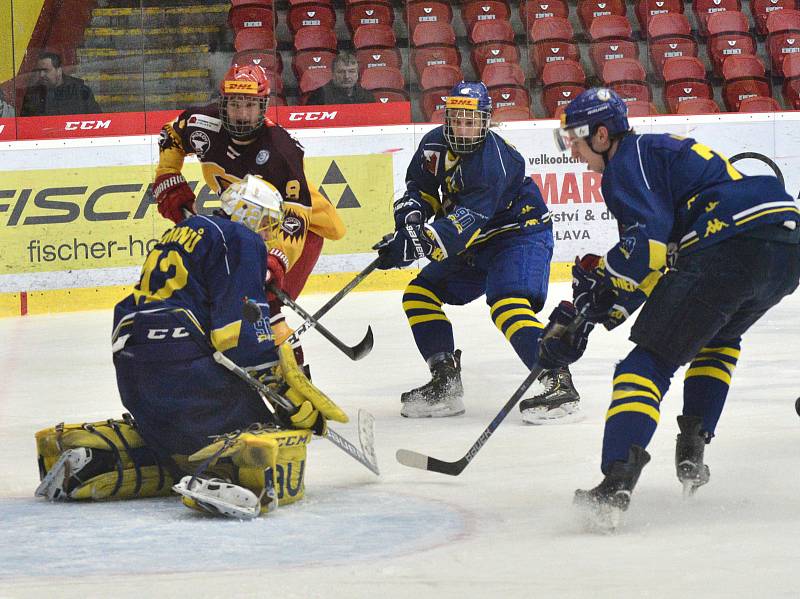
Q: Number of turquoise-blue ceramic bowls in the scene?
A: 0